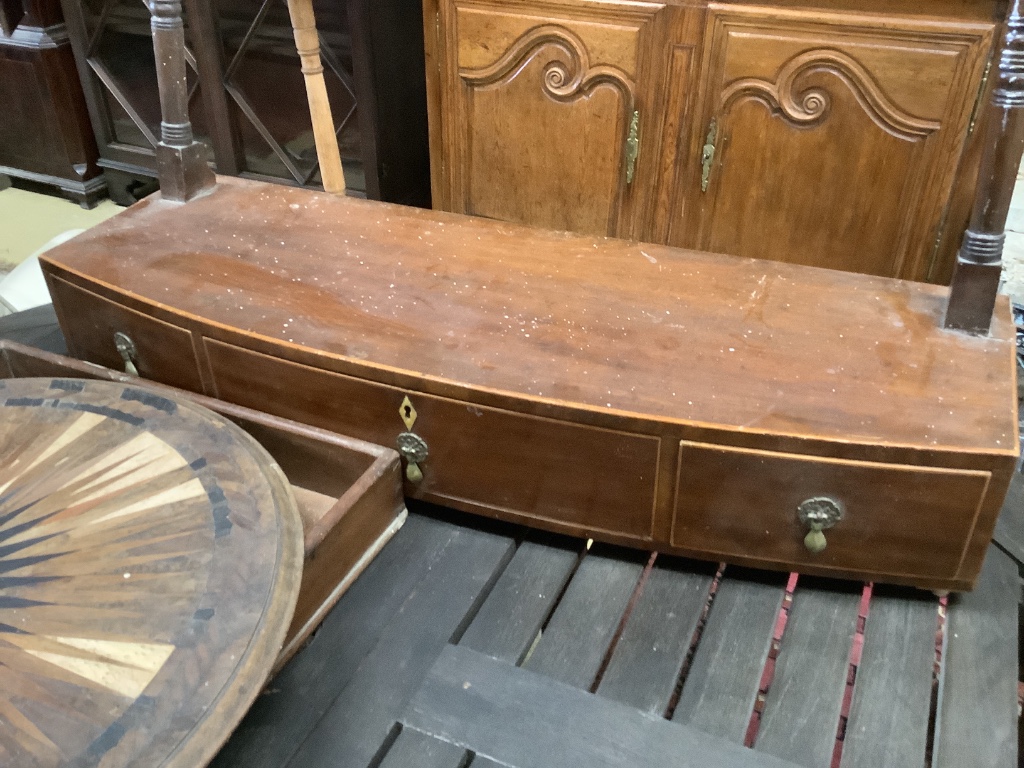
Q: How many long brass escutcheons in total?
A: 2